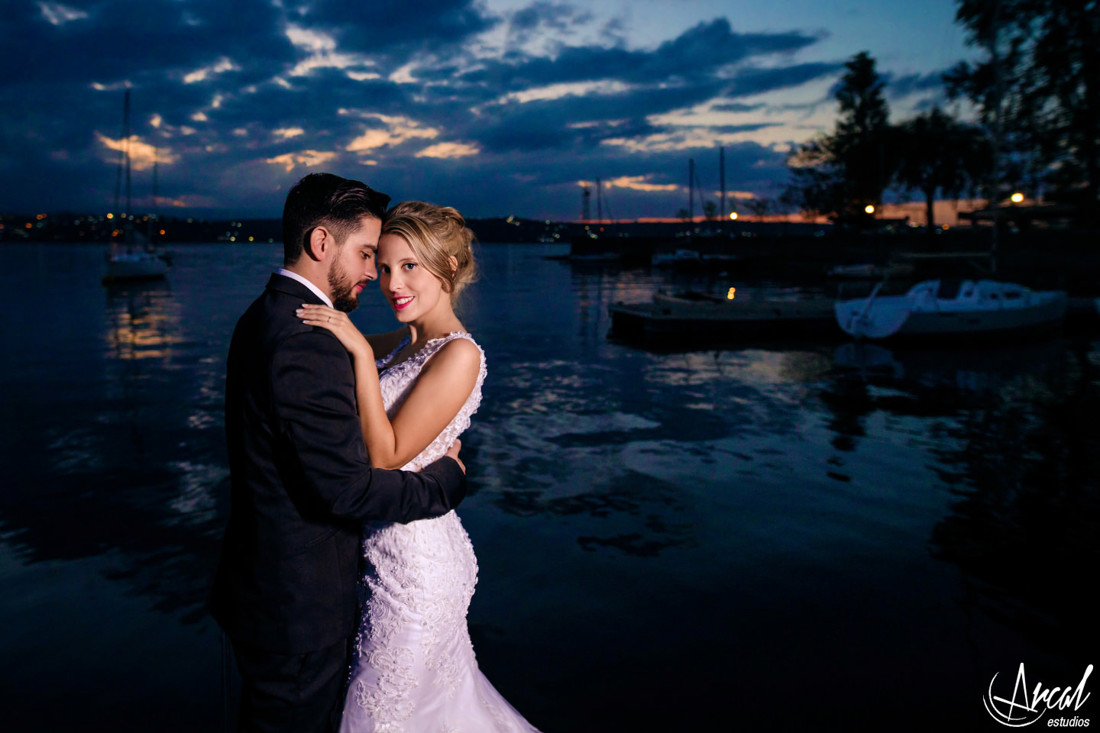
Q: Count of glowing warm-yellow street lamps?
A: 3